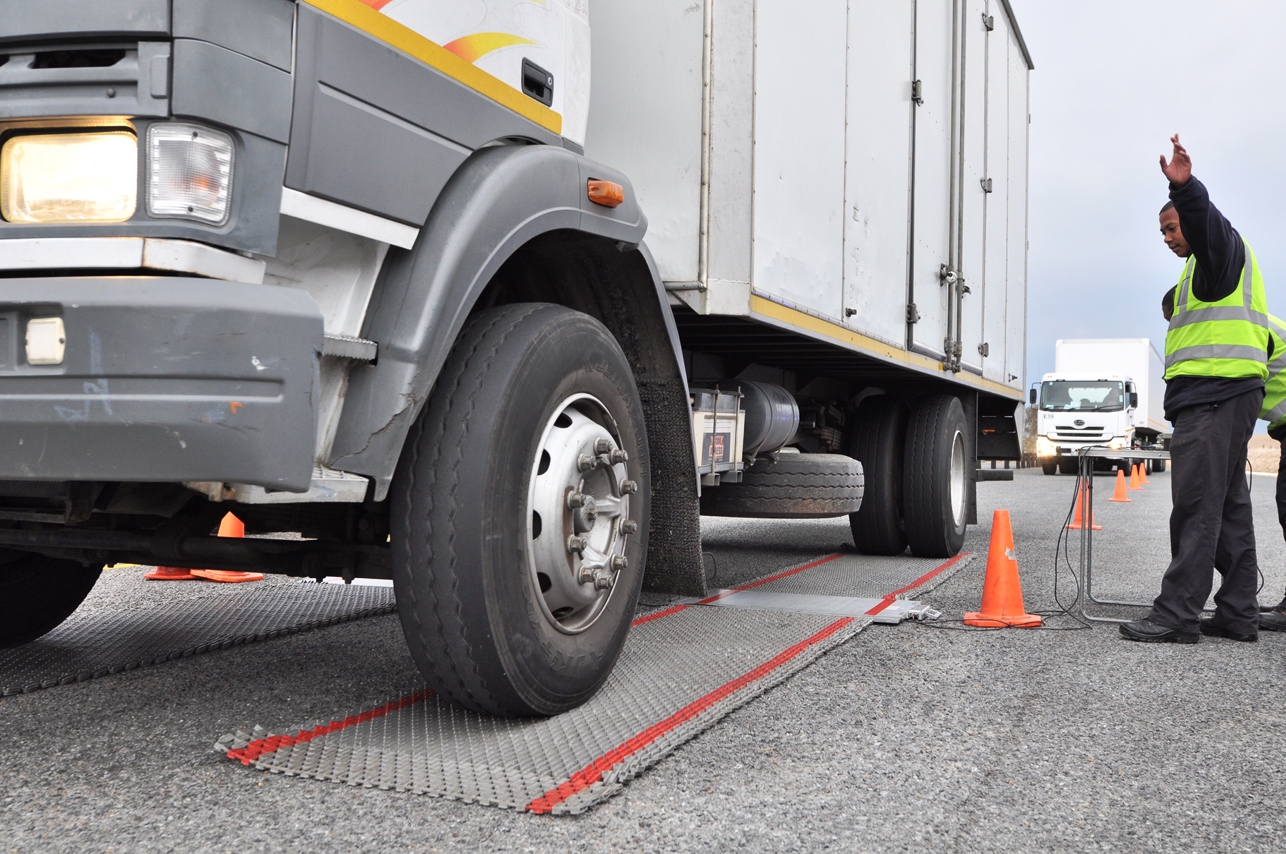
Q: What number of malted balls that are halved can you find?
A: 0